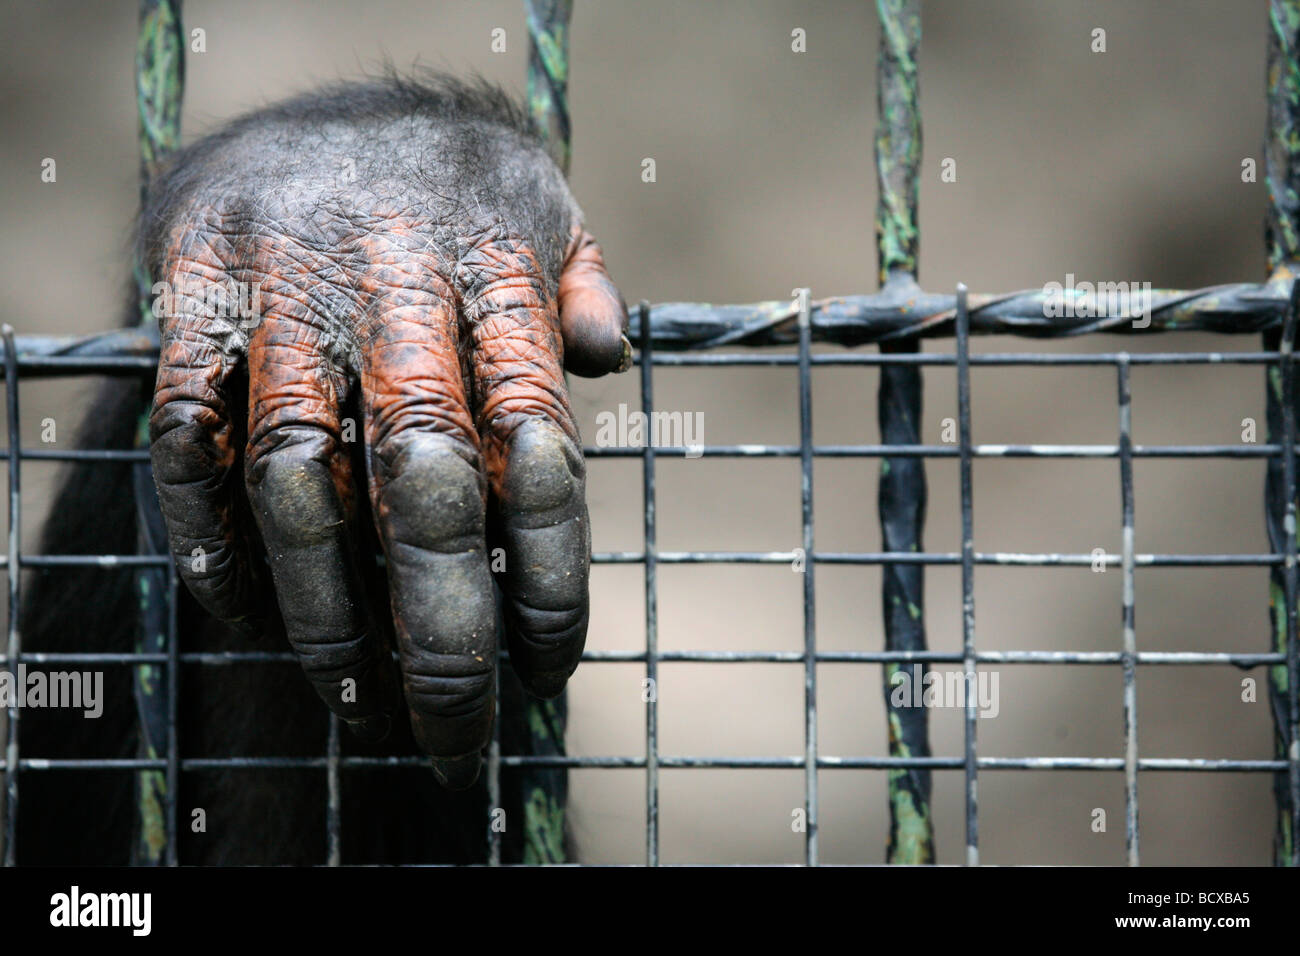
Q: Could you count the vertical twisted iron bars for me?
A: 4